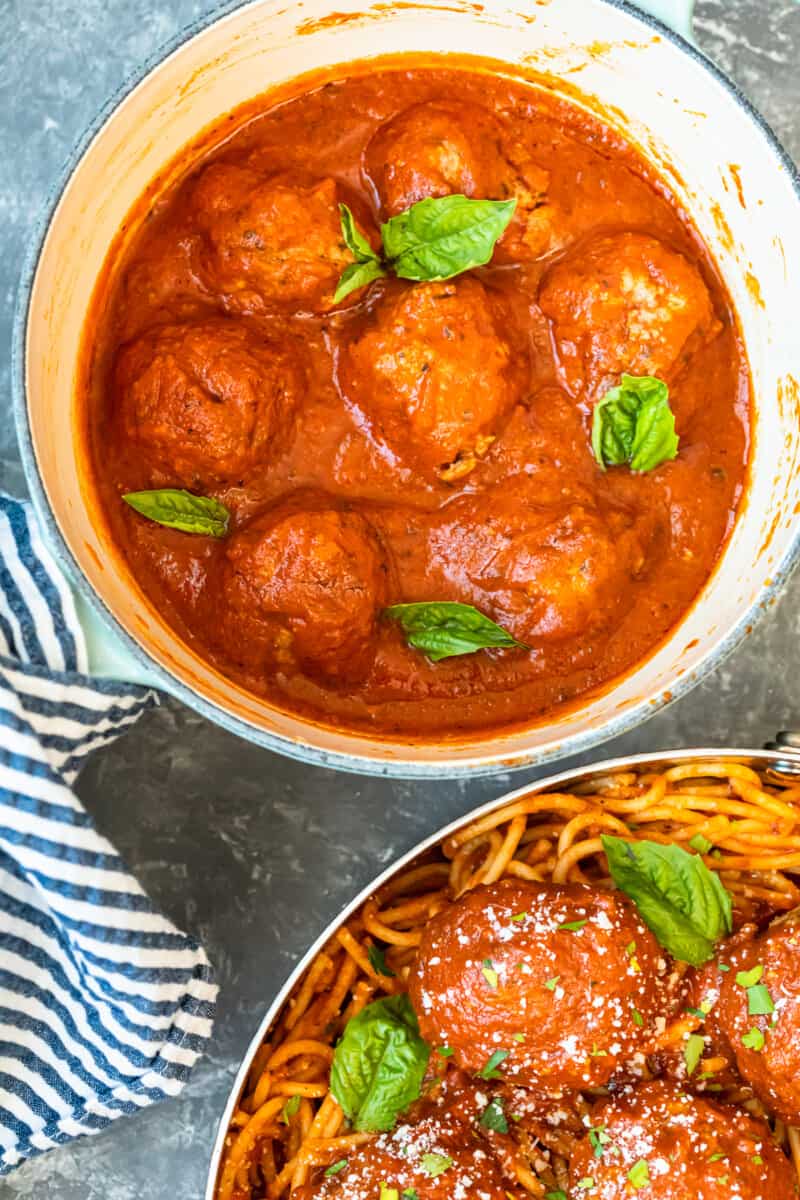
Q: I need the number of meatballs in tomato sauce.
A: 7